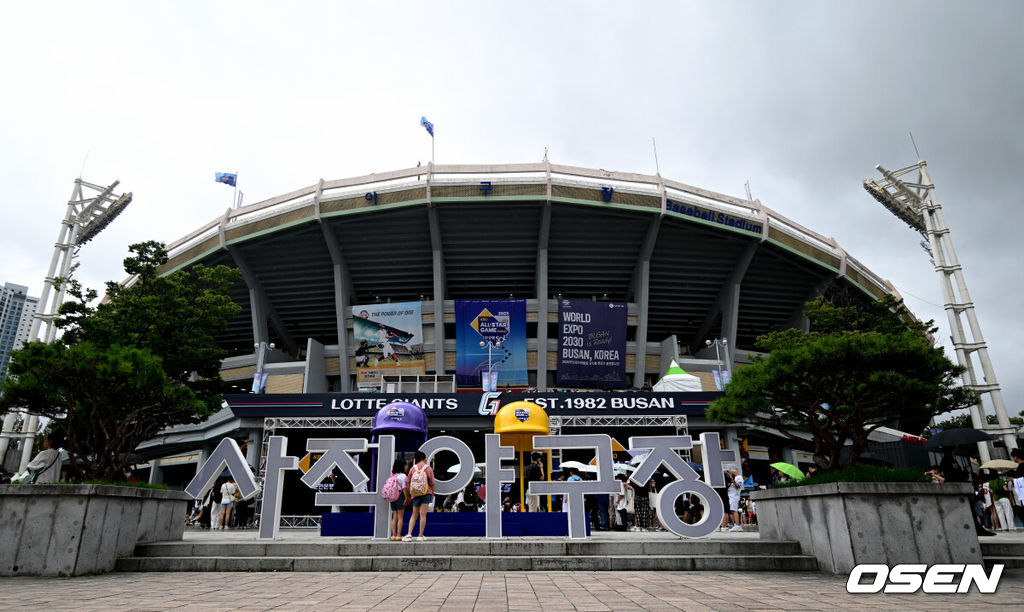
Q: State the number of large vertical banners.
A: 3